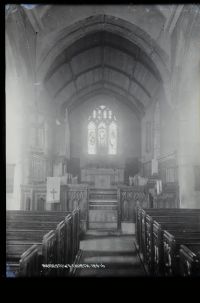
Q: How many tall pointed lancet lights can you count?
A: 3